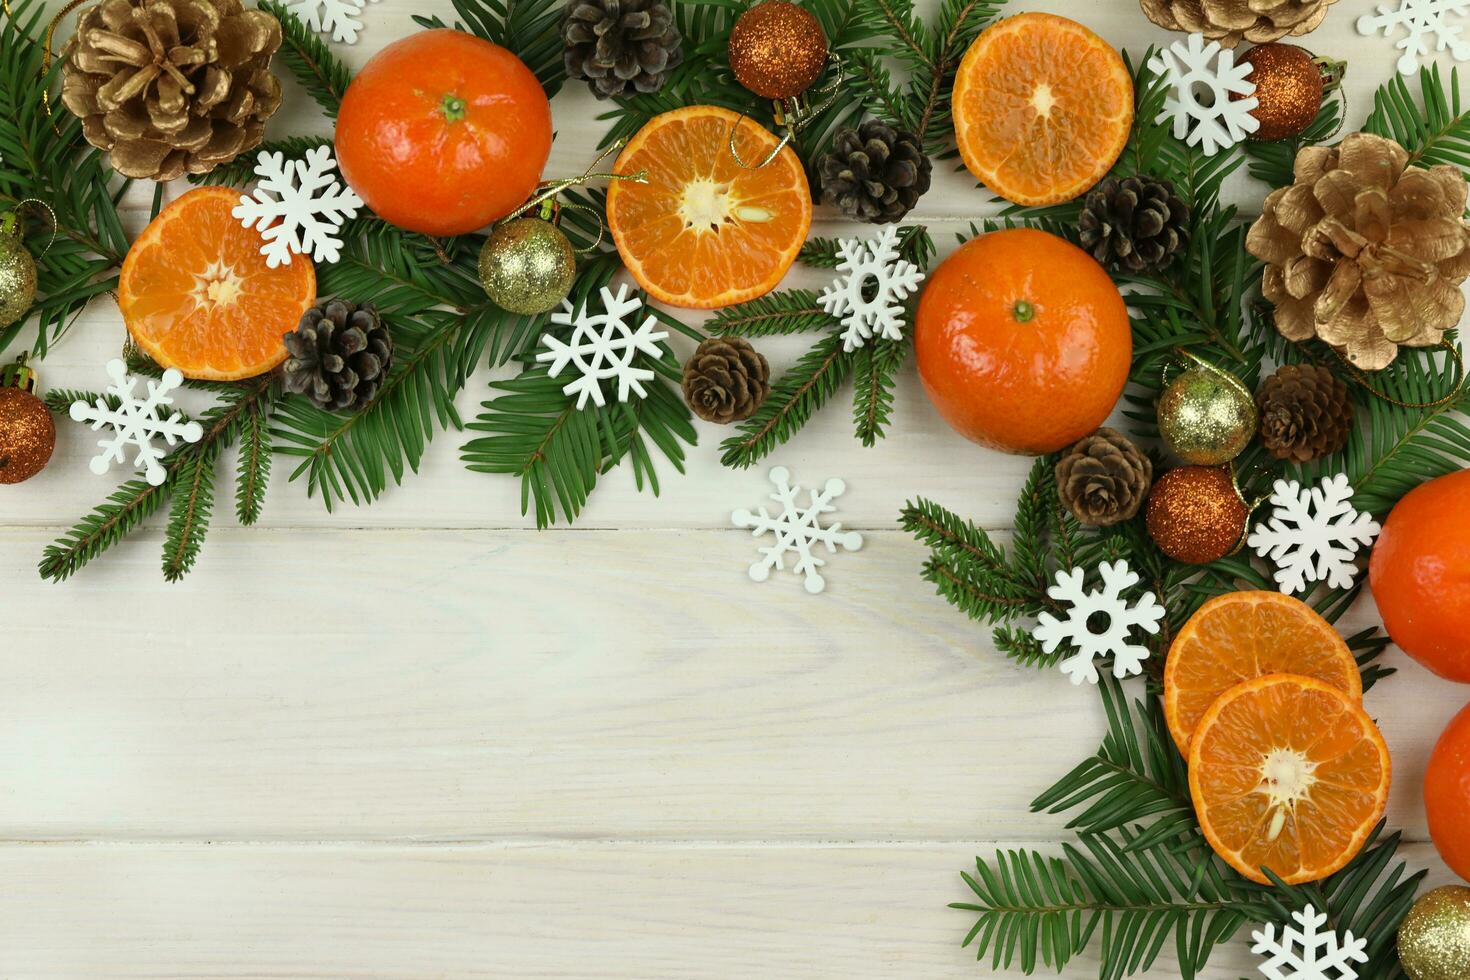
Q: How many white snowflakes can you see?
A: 11